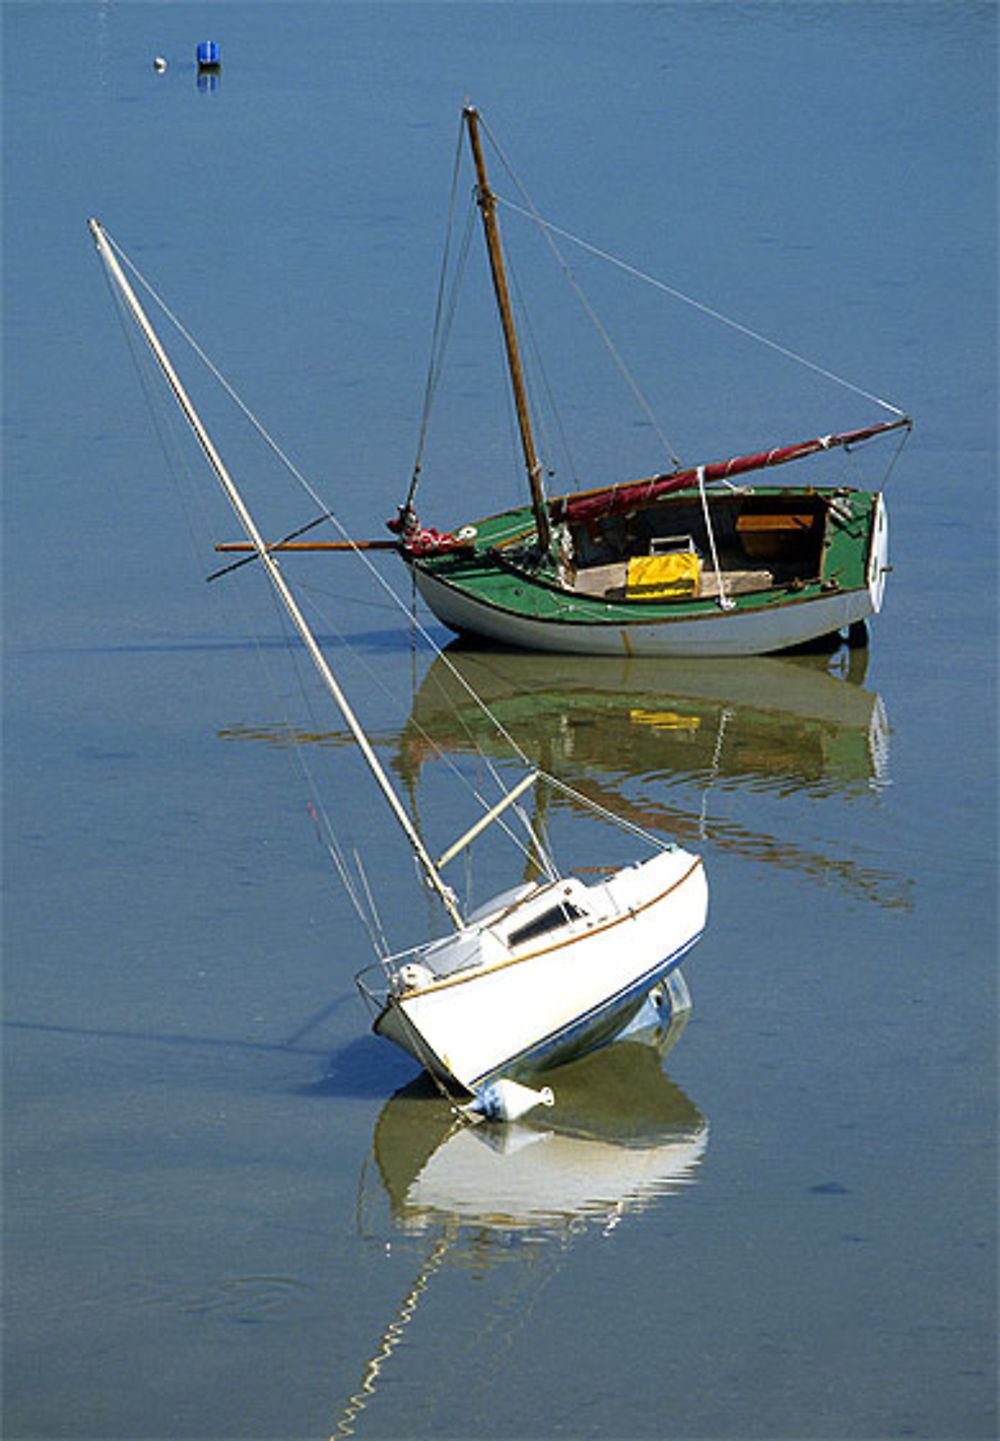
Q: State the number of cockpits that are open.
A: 1